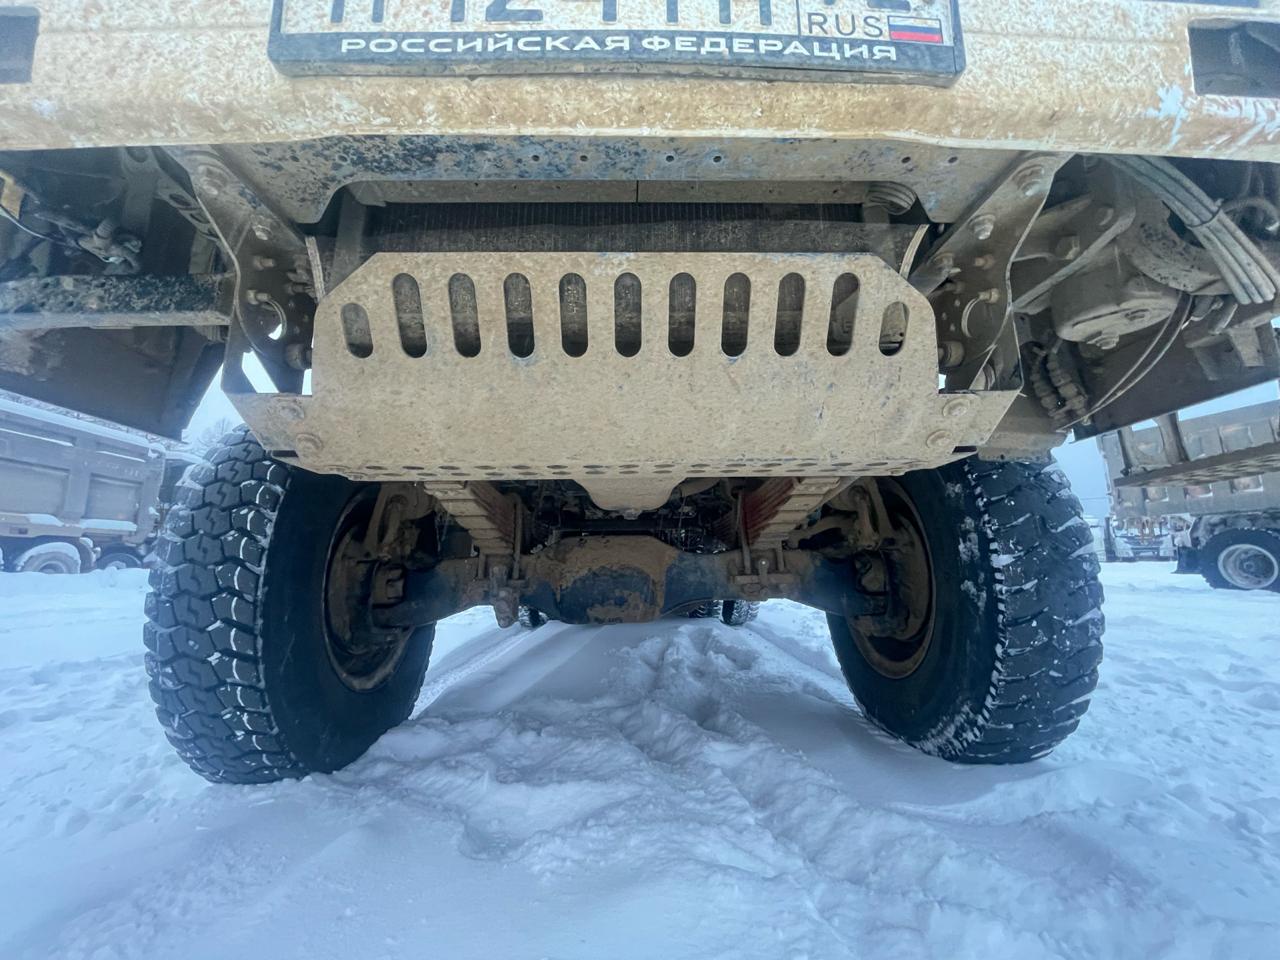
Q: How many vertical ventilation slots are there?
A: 11